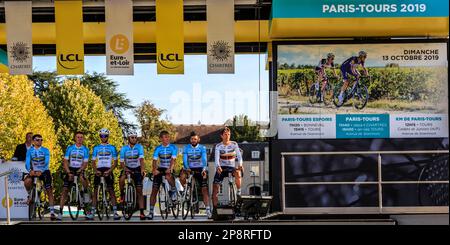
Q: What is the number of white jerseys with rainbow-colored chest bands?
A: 1